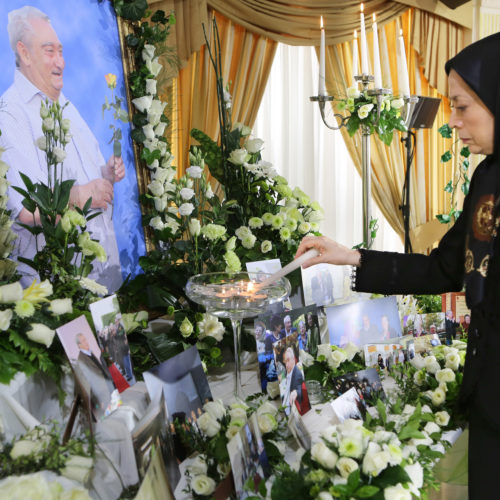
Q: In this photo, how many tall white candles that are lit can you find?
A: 5